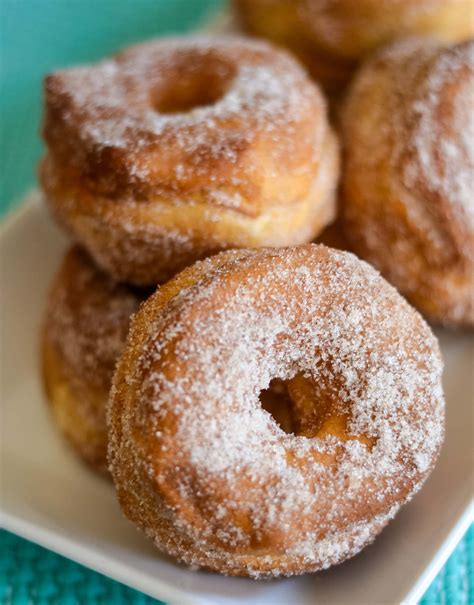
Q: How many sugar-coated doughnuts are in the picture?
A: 5